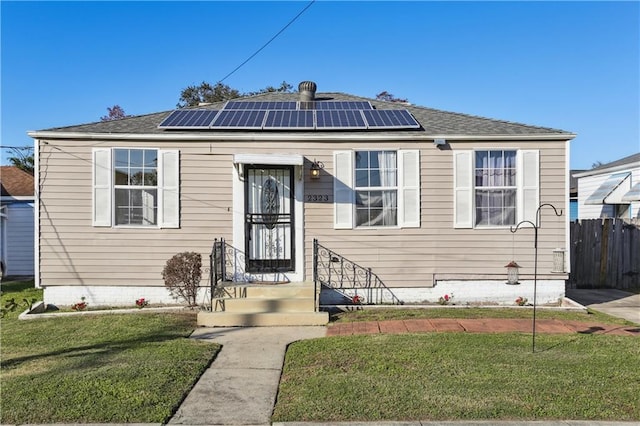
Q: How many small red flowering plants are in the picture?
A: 5